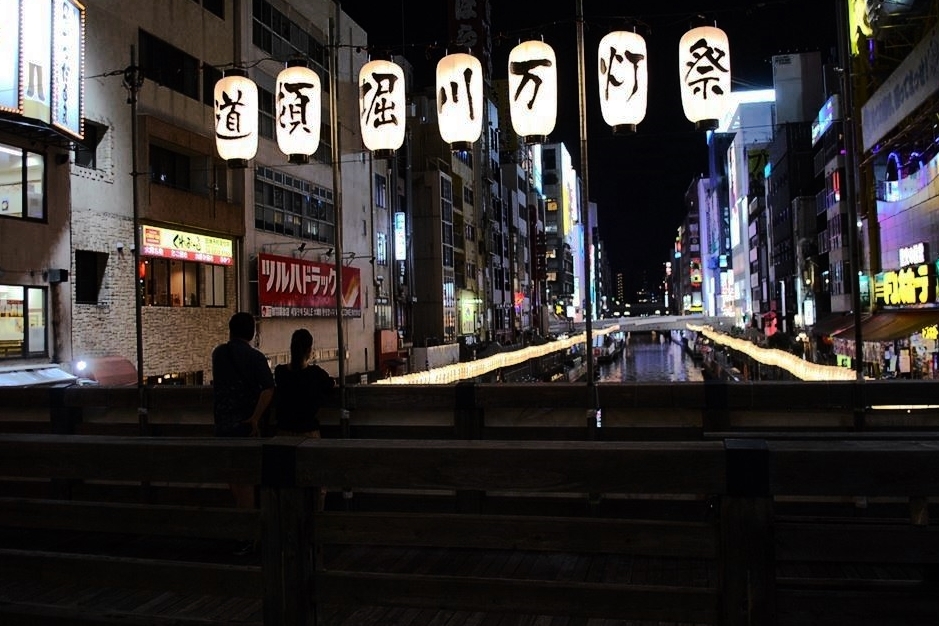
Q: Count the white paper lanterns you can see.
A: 7